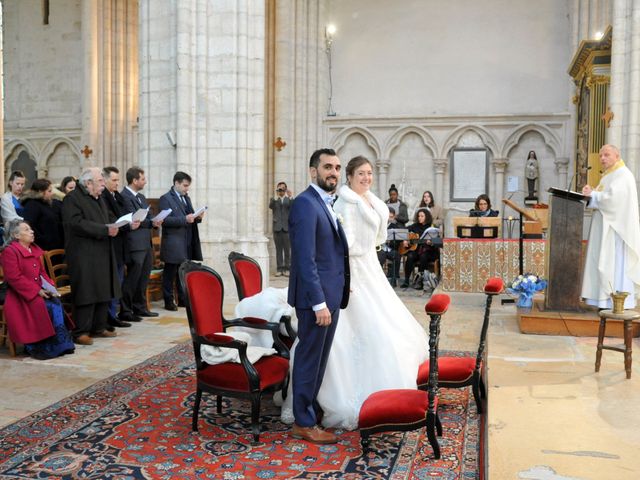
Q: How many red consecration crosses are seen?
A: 3